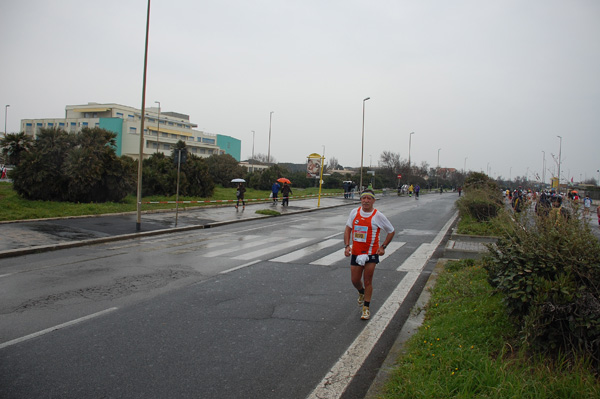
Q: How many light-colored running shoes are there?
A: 2